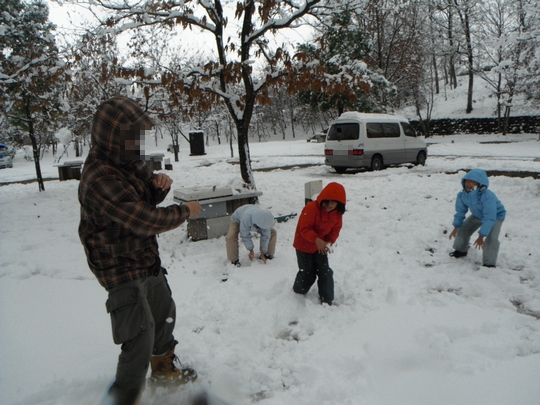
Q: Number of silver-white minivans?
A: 1